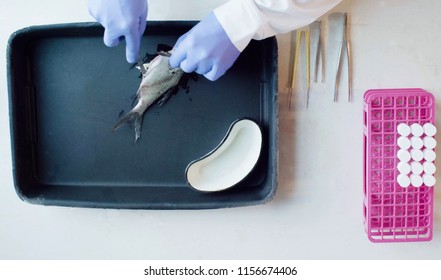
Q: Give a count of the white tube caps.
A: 15